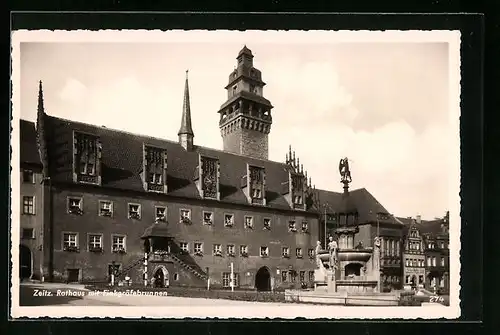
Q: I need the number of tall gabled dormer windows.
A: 5